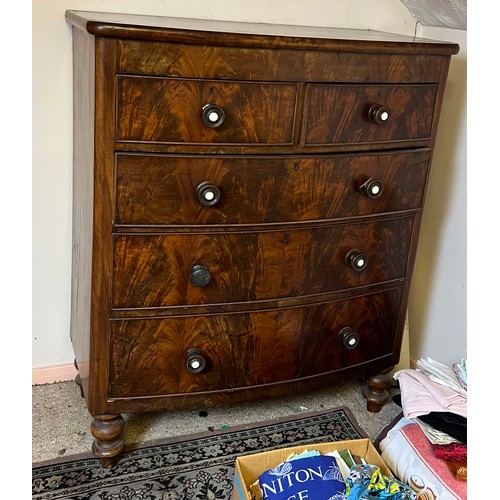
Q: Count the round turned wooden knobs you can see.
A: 8